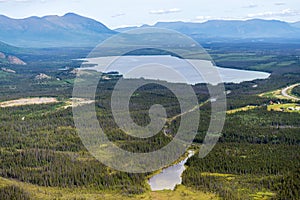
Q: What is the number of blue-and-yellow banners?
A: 0